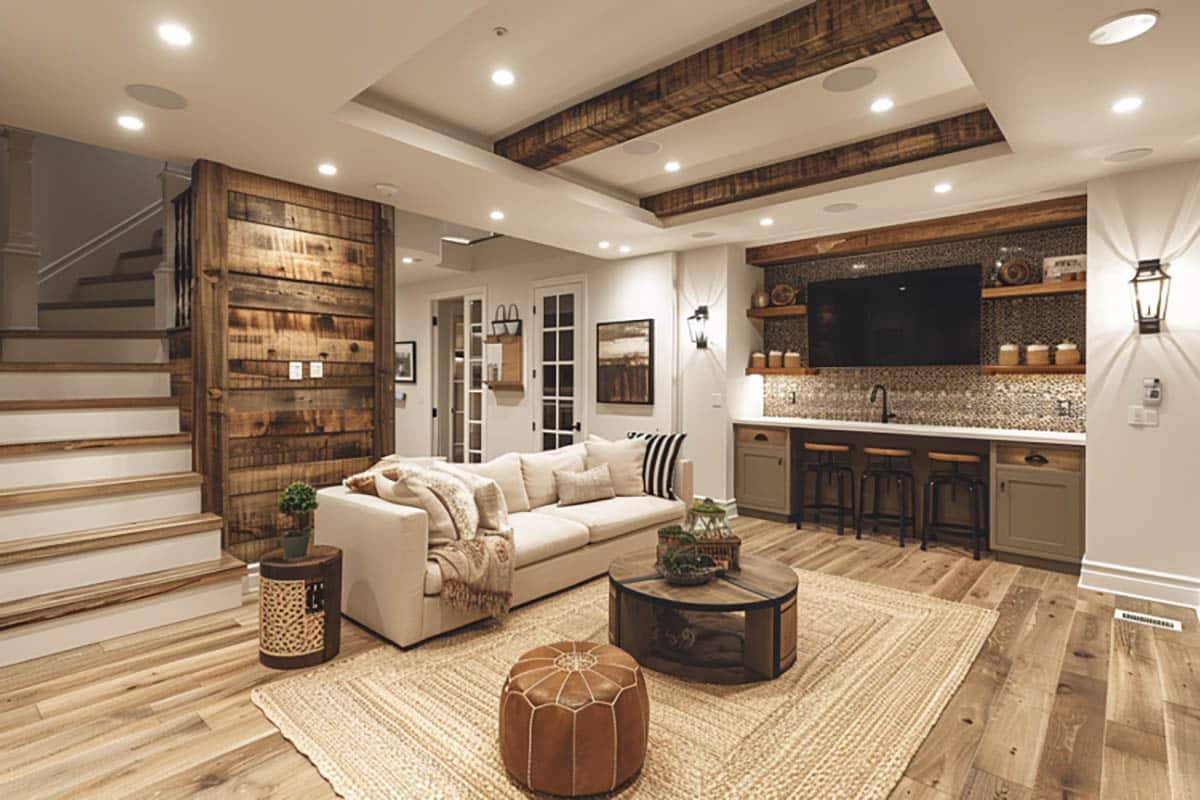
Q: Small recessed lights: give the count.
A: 13